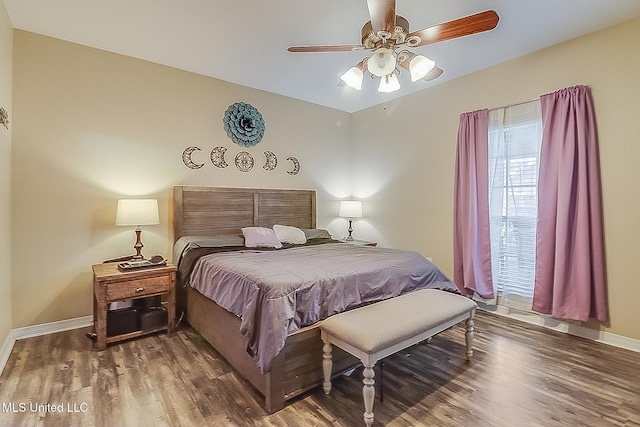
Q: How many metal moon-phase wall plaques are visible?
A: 5